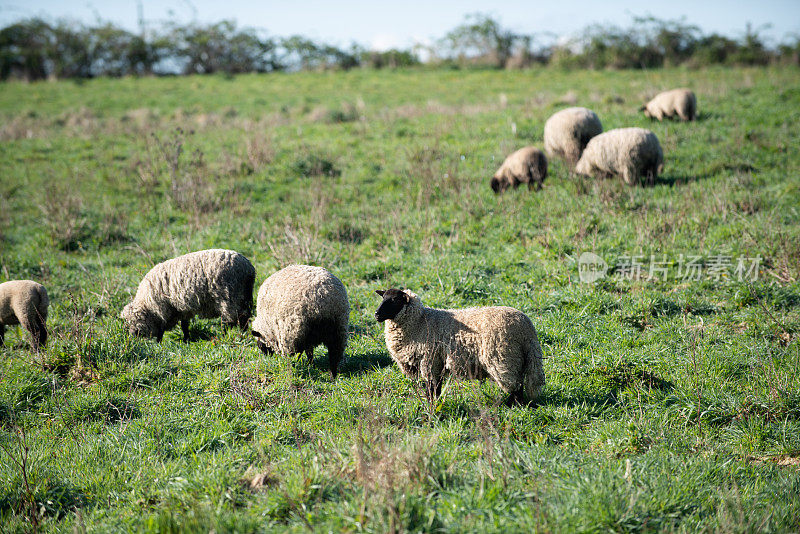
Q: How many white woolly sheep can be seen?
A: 8